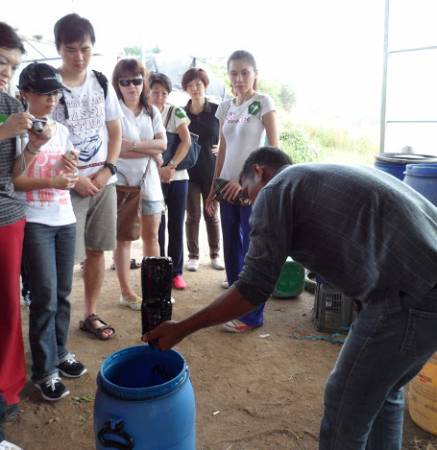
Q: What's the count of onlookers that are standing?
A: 7